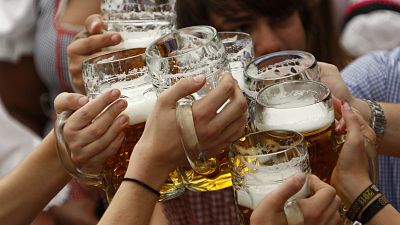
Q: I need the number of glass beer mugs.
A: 7